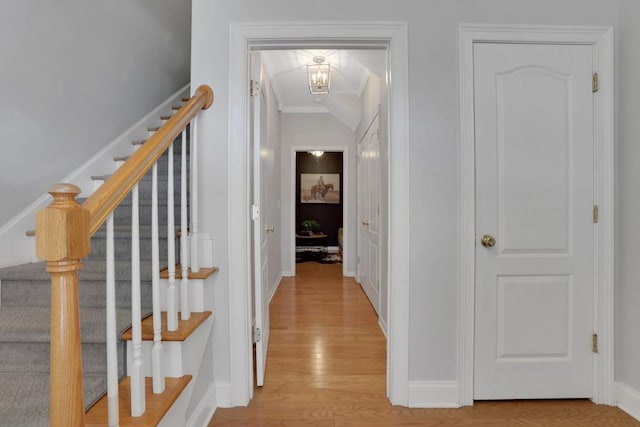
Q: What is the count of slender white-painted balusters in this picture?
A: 6